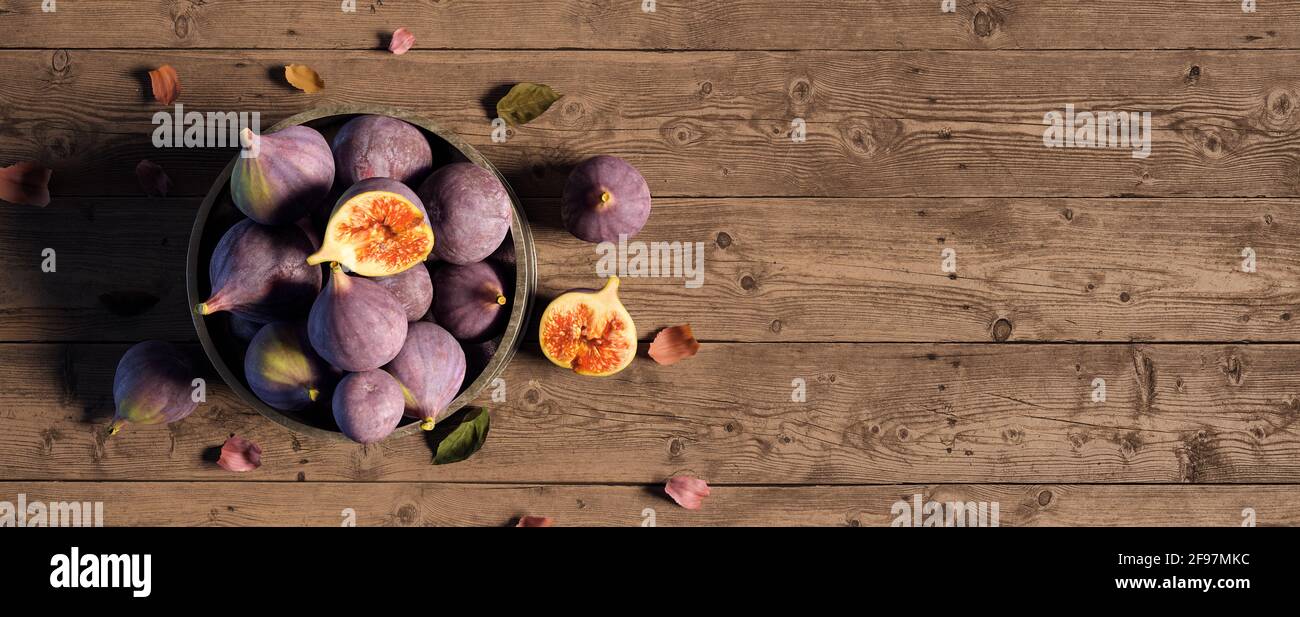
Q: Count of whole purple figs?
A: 12